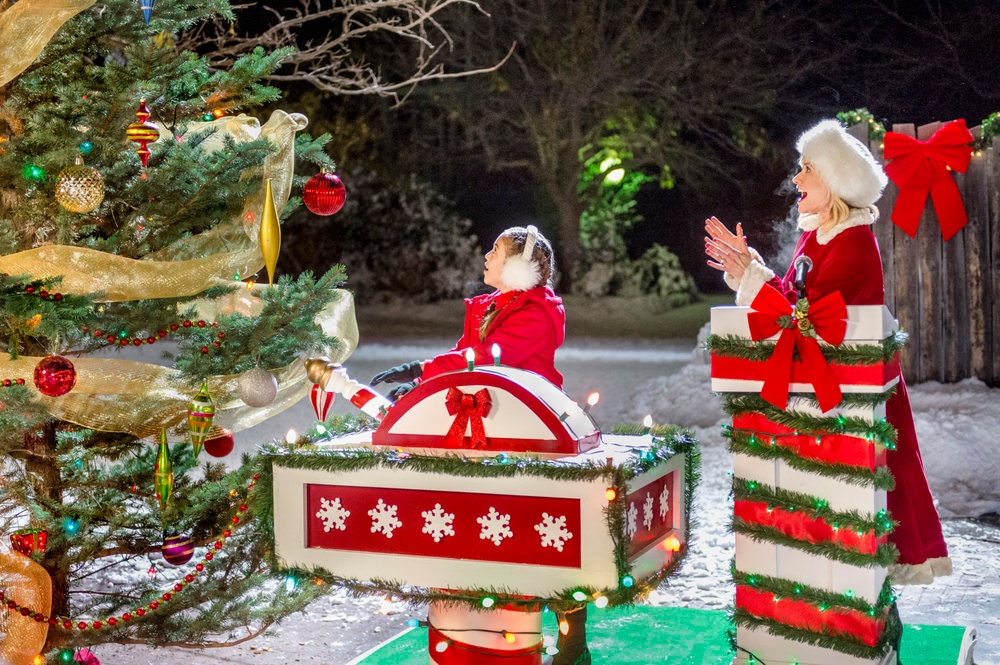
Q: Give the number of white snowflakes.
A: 8